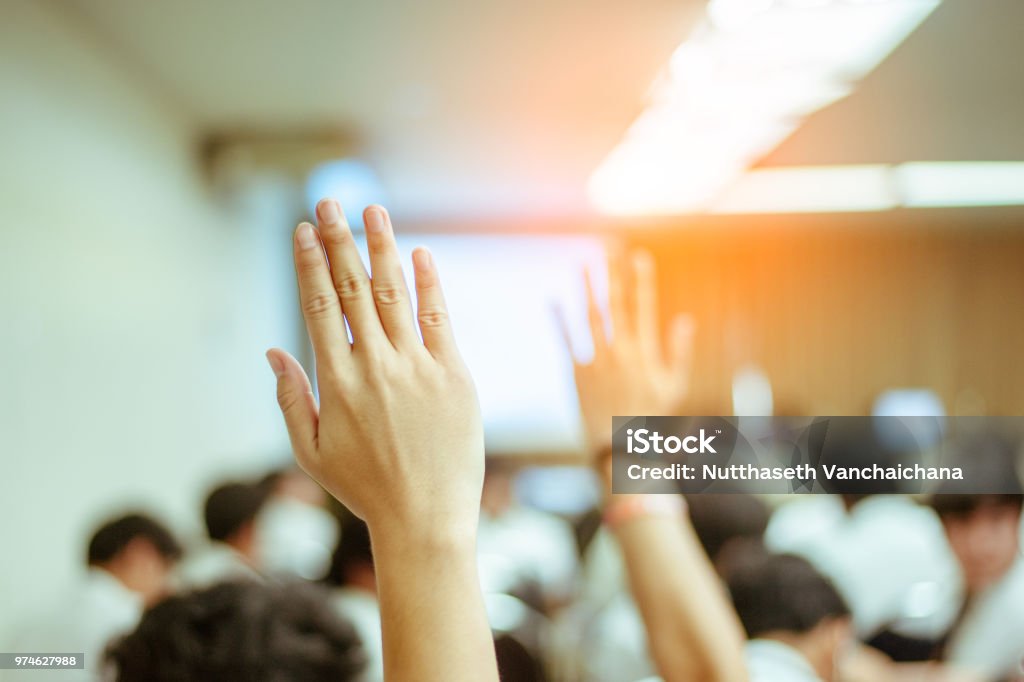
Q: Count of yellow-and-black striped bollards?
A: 0